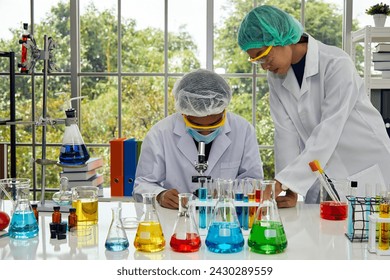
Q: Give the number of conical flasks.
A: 7